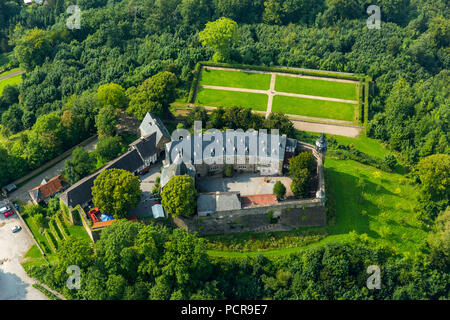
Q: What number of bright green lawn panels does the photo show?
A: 4